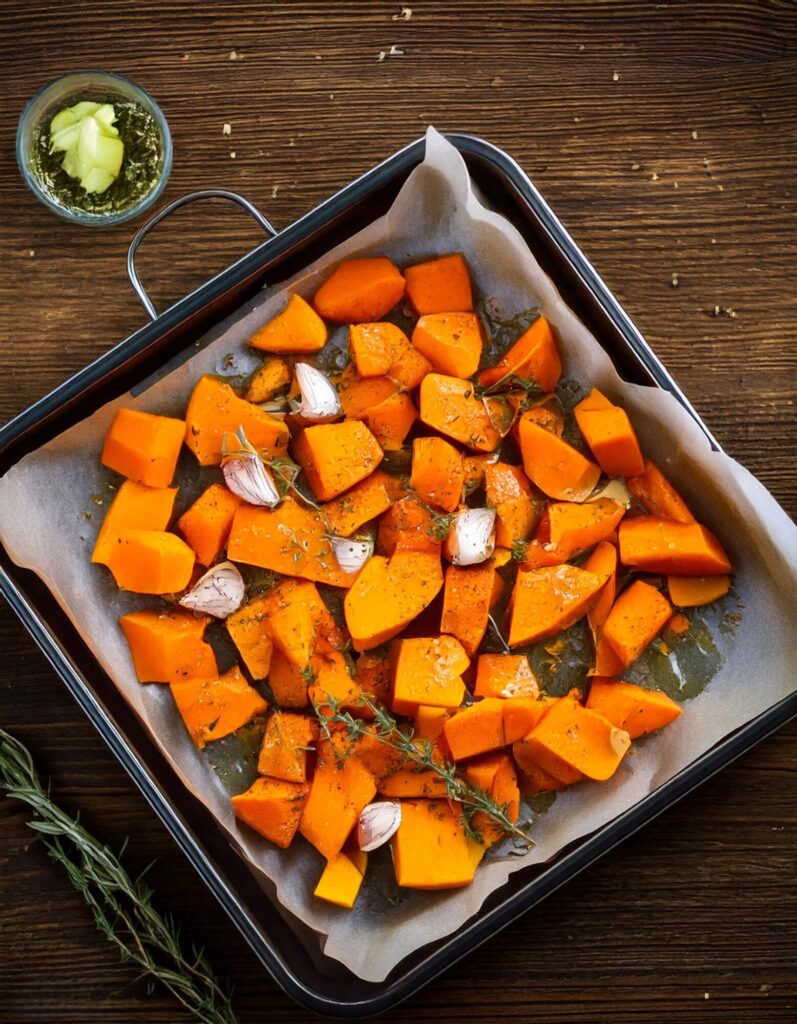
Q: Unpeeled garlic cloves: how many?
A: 6